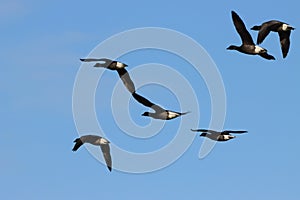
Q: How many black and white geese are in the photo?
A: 6